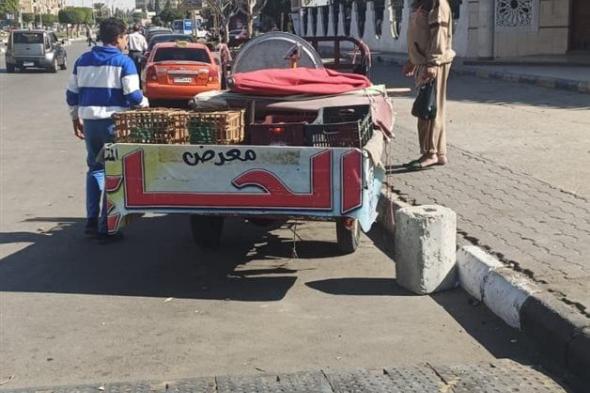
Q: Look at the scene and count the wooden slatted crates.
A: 2